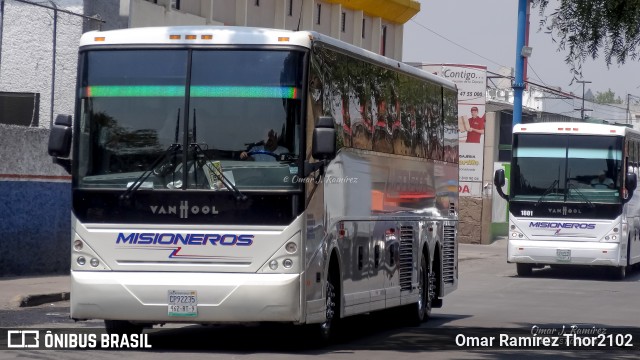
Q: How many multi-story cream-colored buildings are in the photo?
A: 1